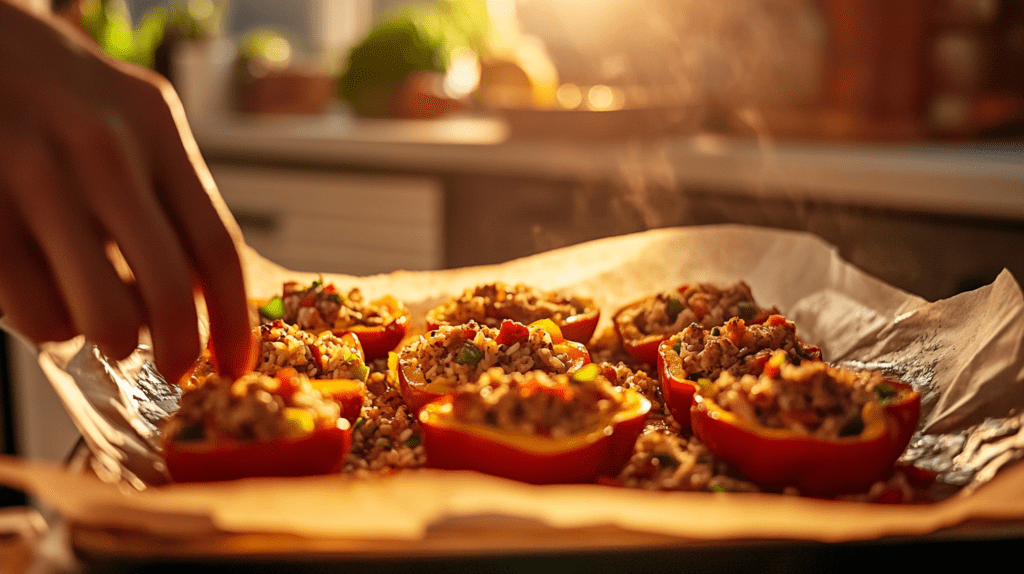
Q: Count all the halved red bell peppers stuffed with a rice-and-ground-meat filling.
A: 9